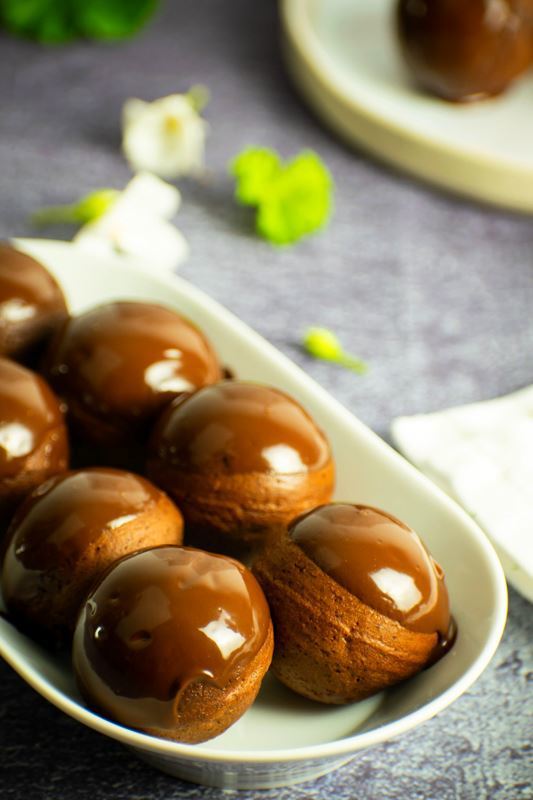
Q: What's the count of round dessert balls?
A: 8